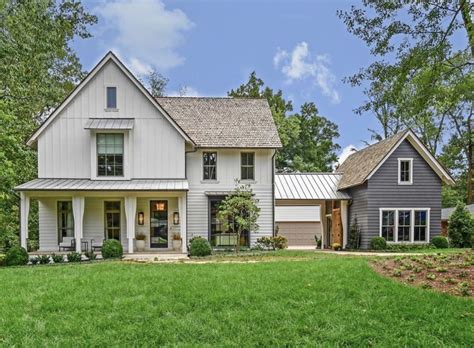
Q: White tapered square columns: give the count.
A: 4